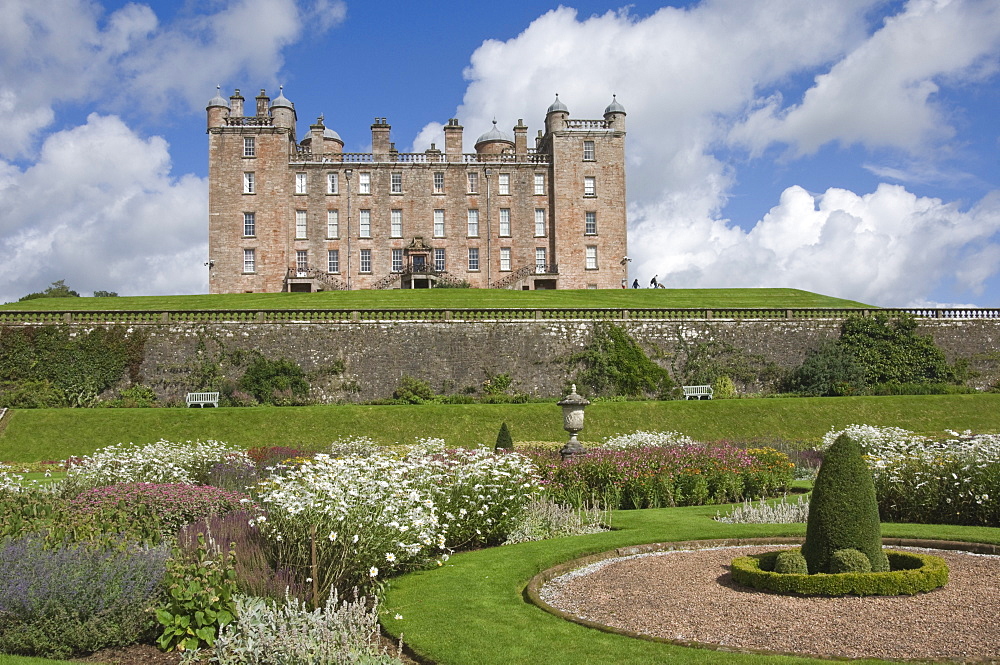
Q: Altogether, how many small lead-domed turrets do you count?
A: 4